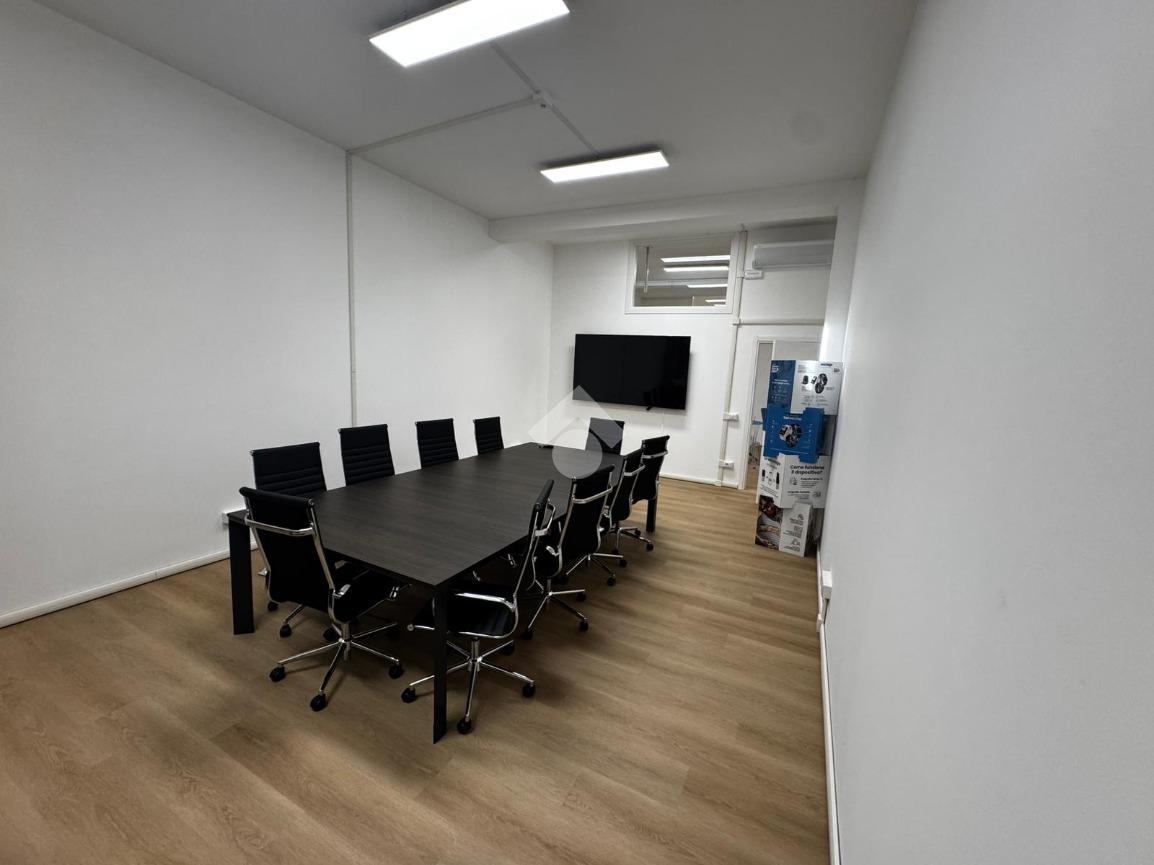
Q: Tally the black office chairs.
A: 10